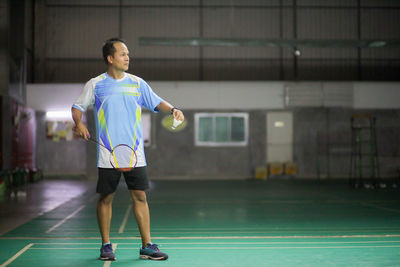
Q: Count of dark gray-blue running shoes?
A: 2